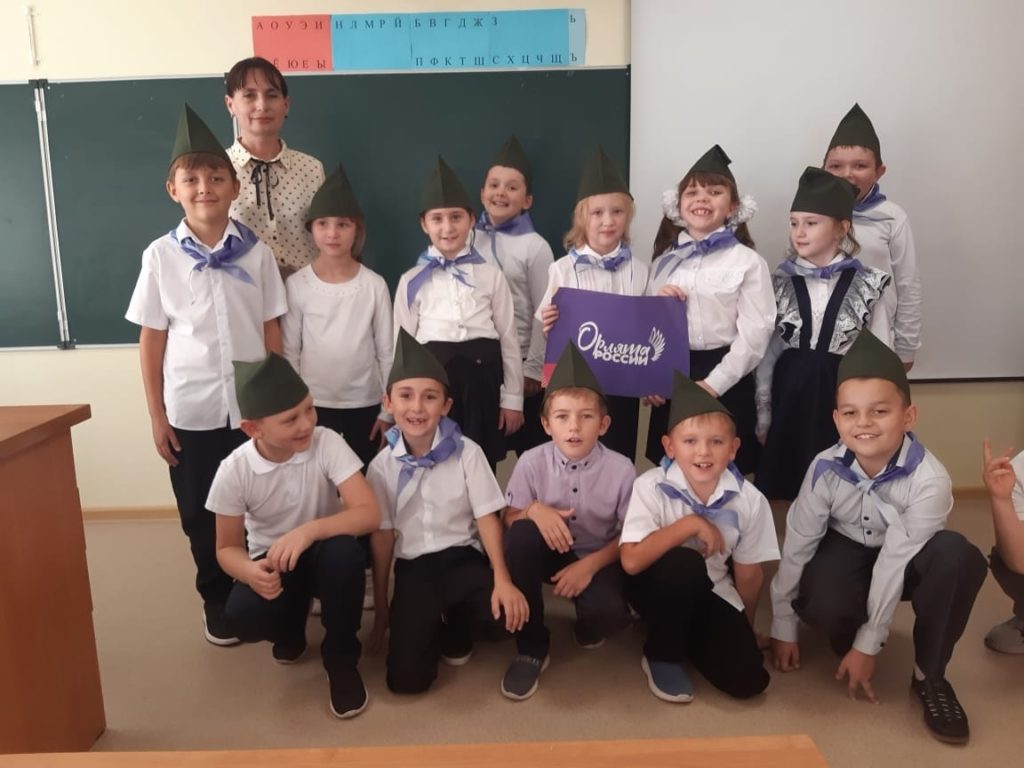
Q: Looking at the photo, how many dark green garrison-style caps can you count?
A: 13